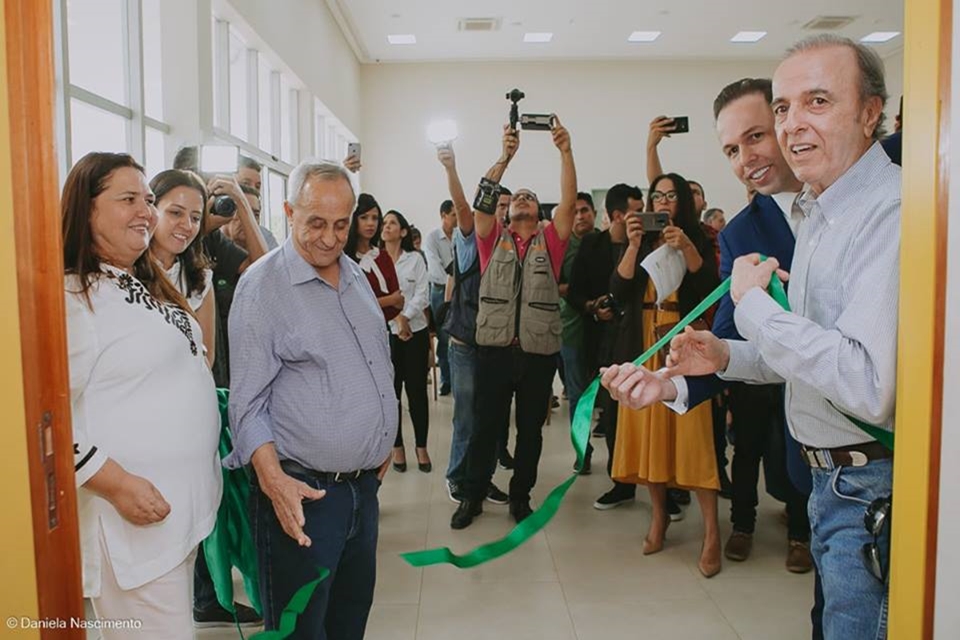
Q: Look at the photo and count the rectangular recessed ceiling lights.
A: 5